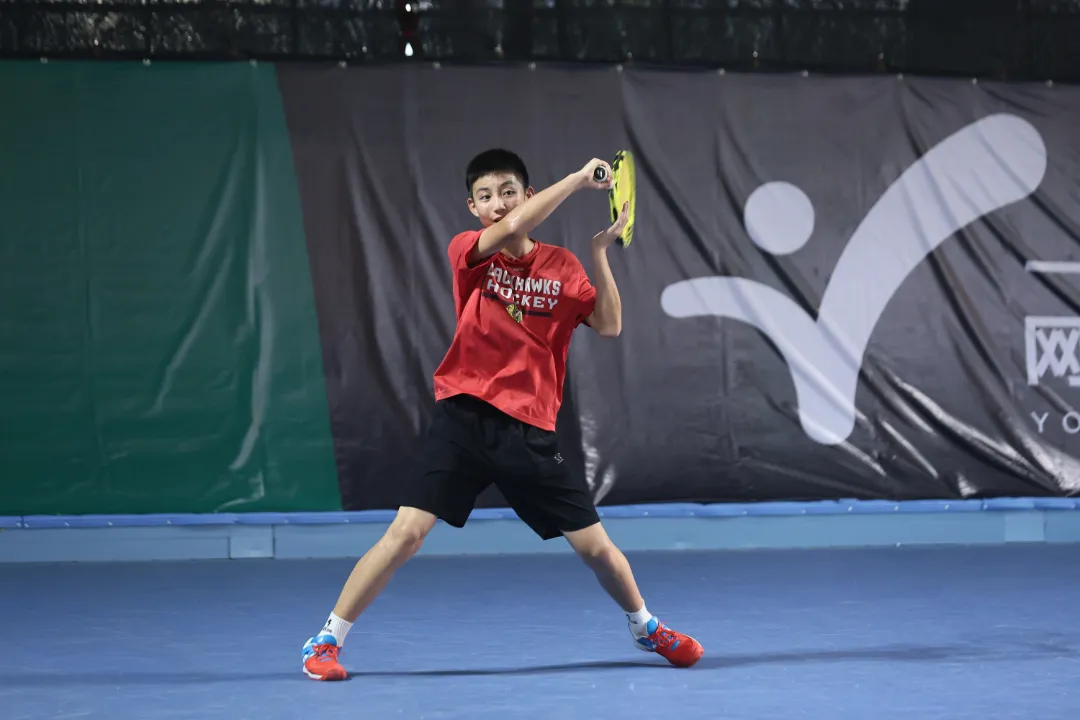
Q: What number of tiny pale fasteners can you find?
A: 12